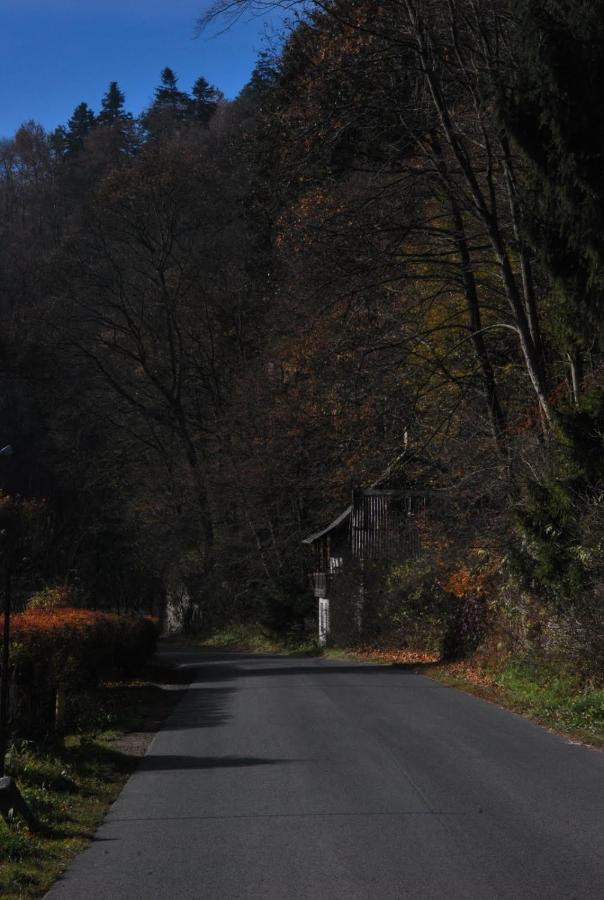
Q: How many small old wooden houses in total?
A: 1